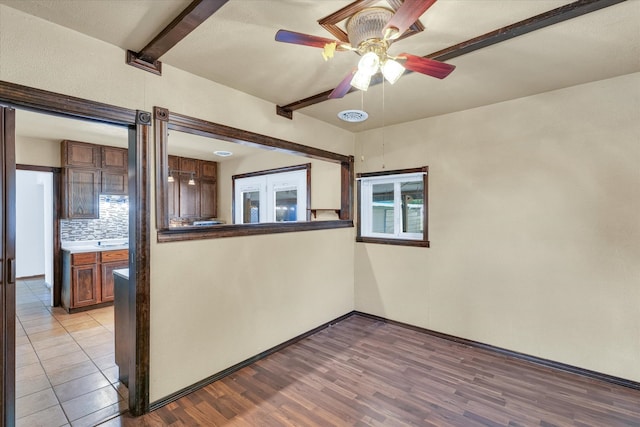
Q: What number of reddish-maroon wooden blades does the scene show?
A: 4